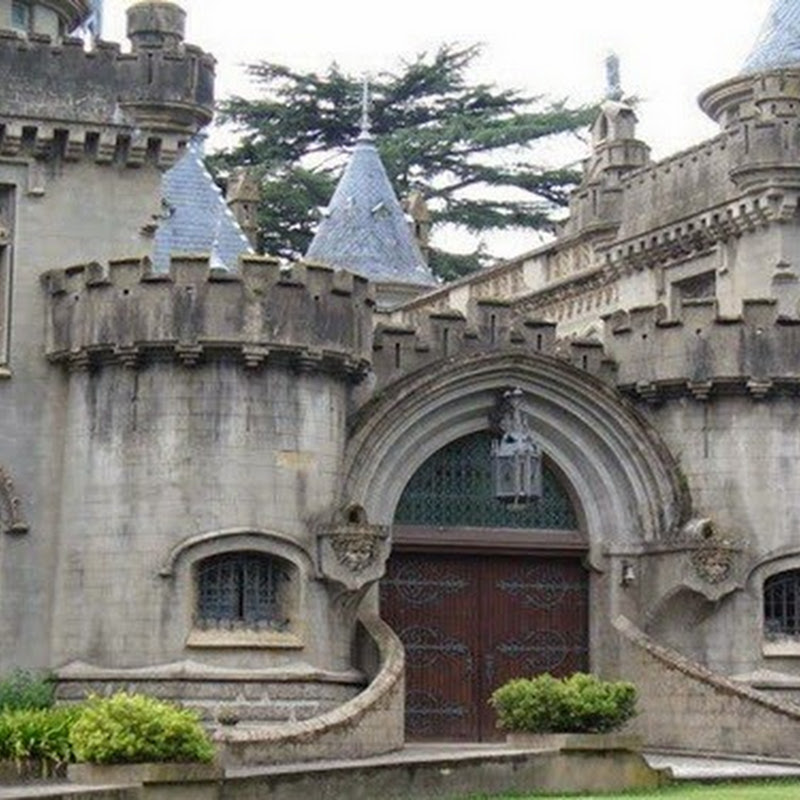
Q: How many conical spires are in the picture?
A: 3